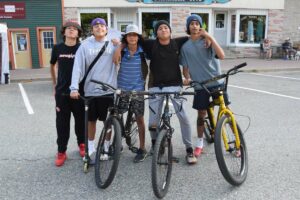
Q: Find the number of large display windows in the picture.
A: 4